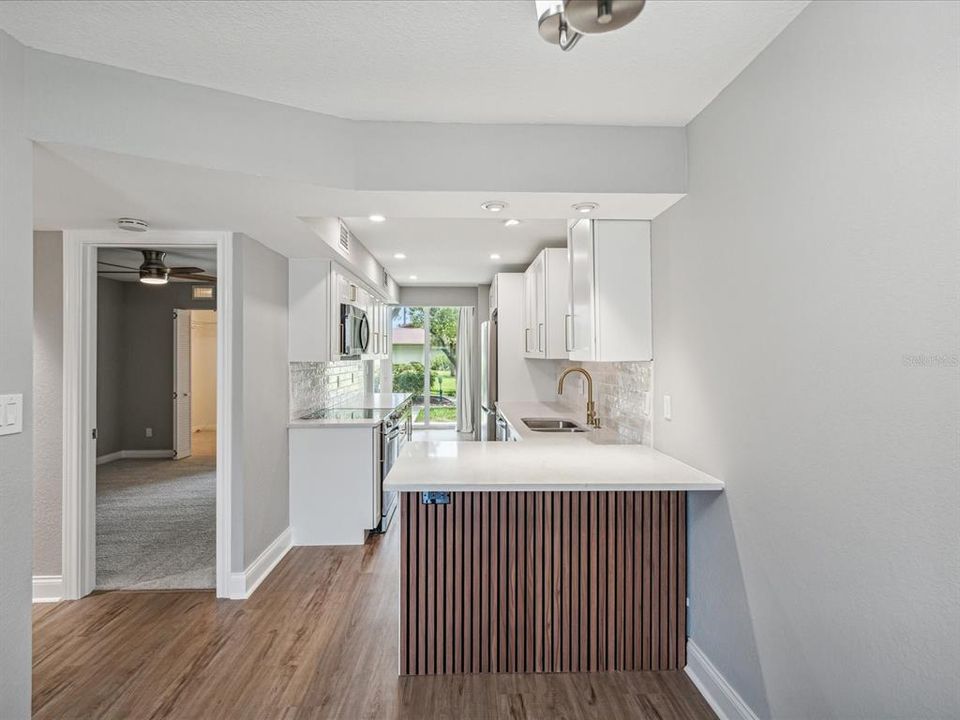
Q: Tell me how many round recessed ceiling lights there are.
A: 7